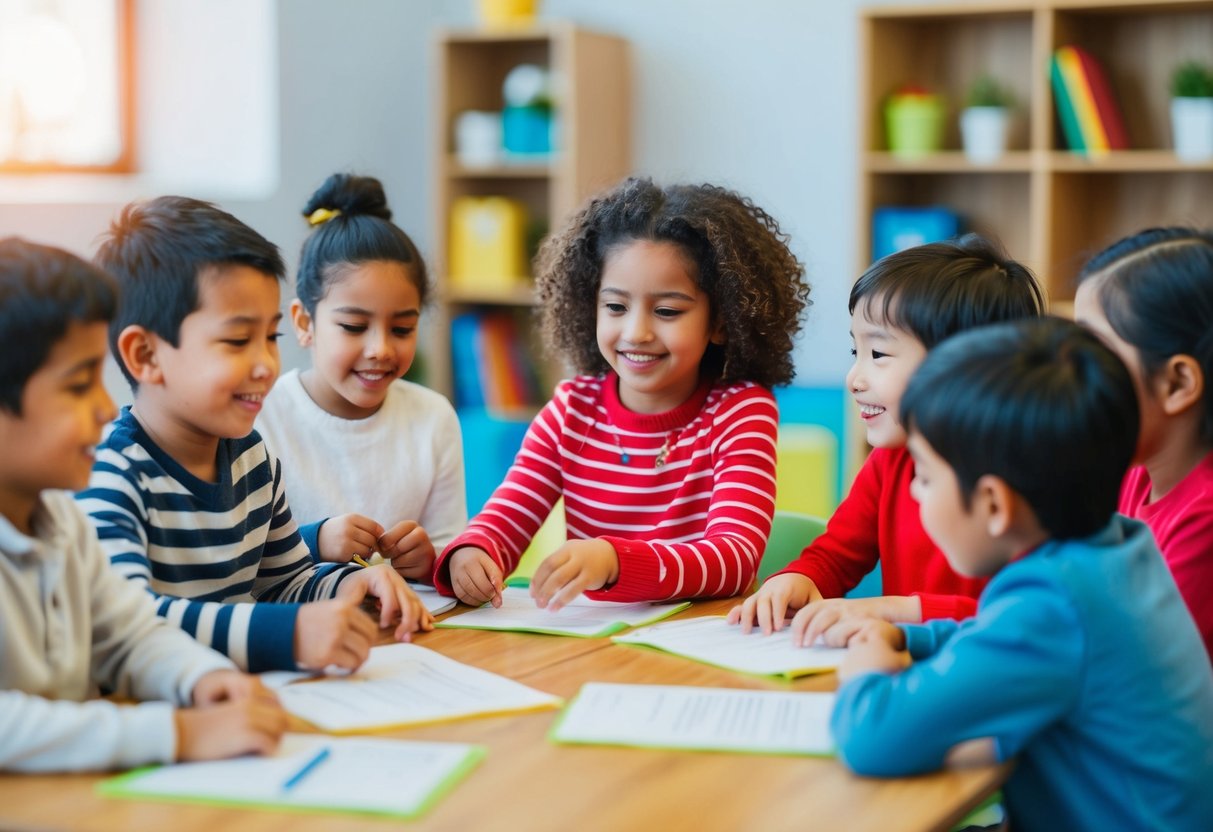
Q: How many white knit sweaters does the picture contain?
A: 1